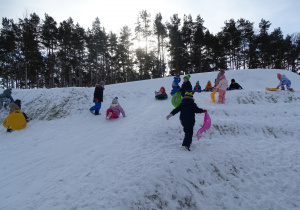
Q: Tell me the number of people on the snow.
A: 14